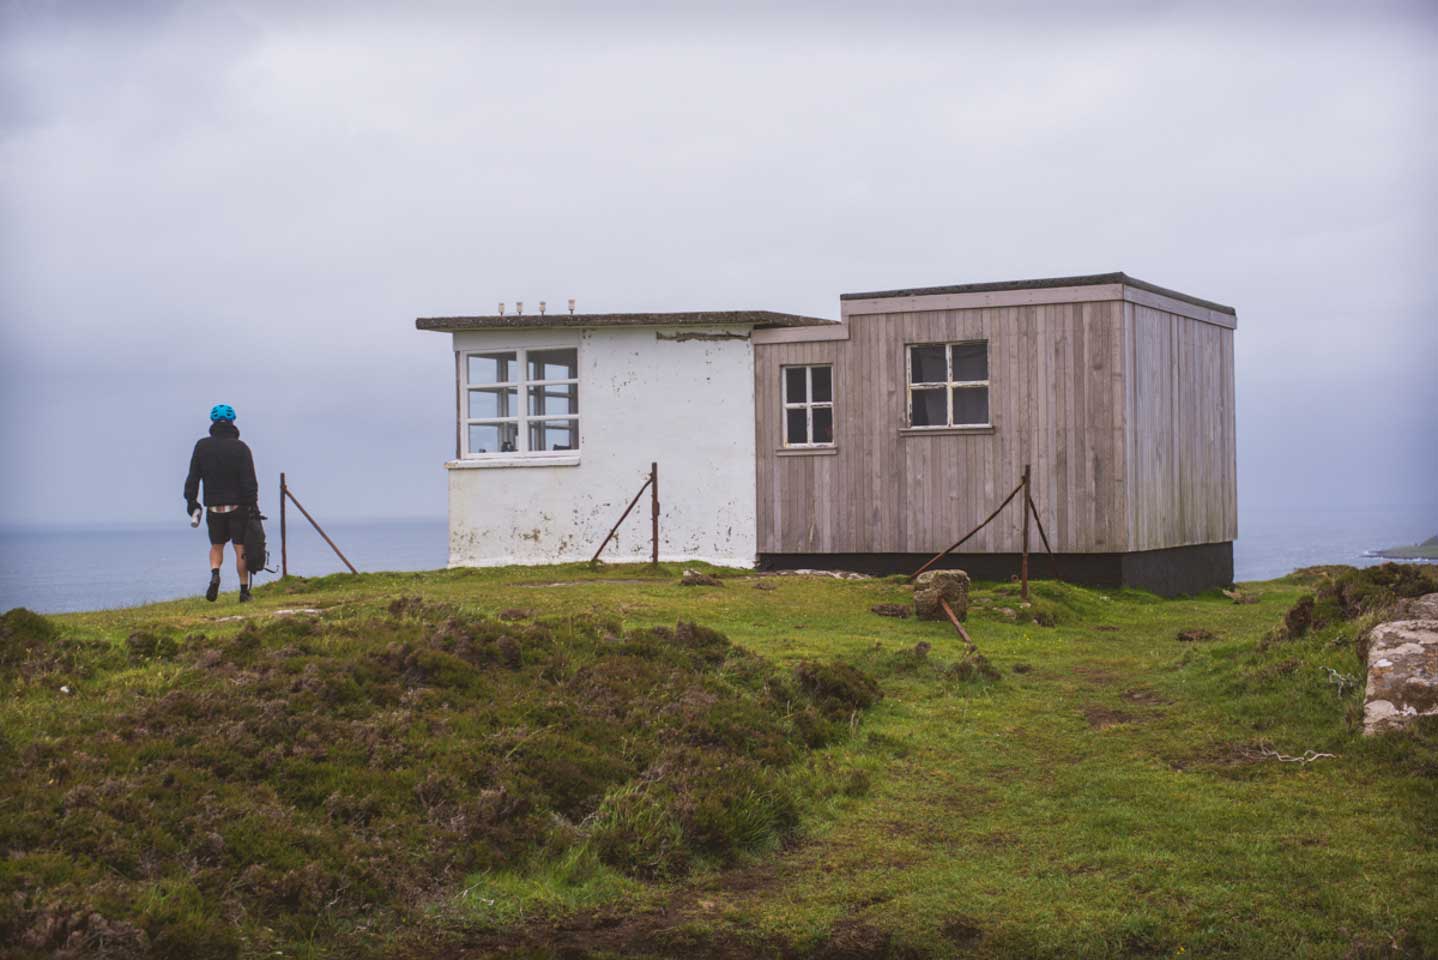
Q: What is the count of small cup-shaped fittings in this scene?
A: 4